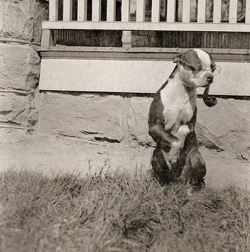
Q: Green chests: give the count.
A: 0